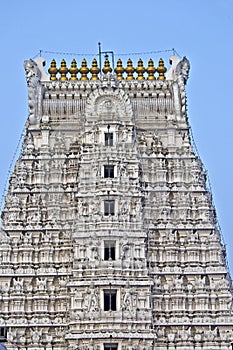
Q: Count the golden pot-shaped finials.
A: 11